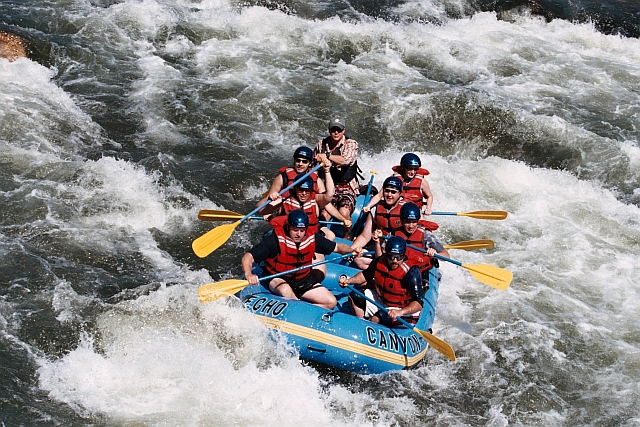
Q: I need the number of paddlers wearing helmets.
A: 7